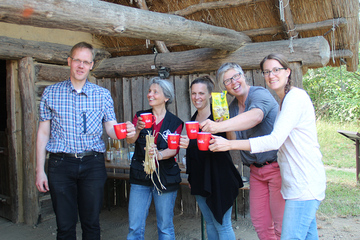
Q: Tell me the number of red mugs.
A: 5